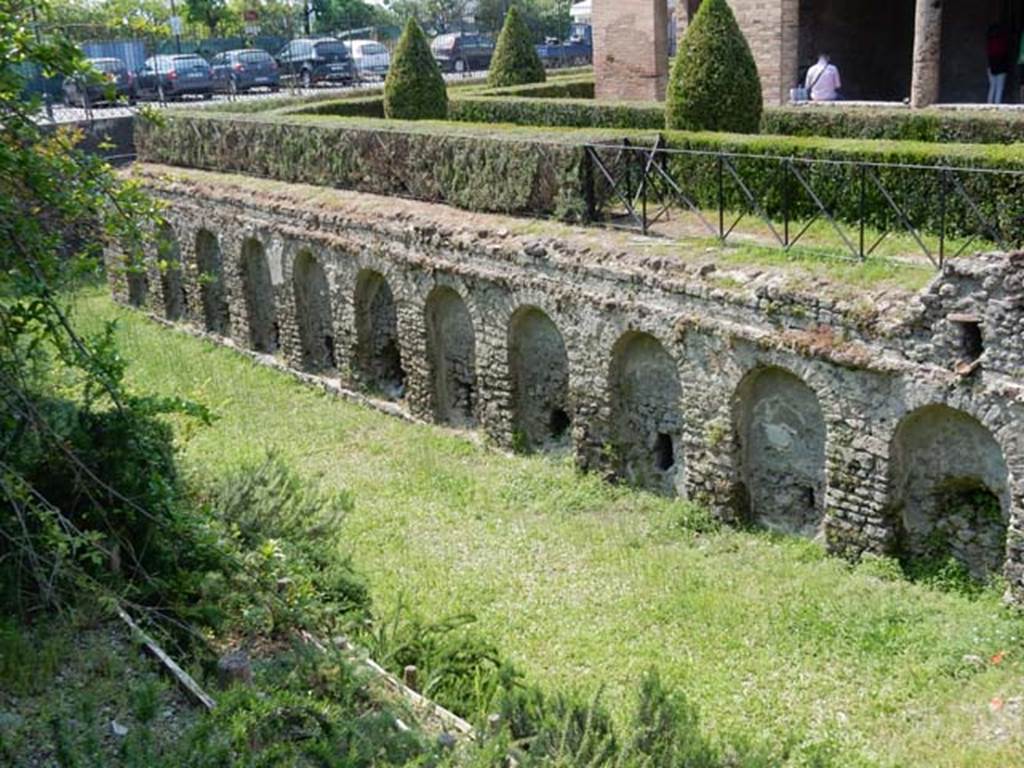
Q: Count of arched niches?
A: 11